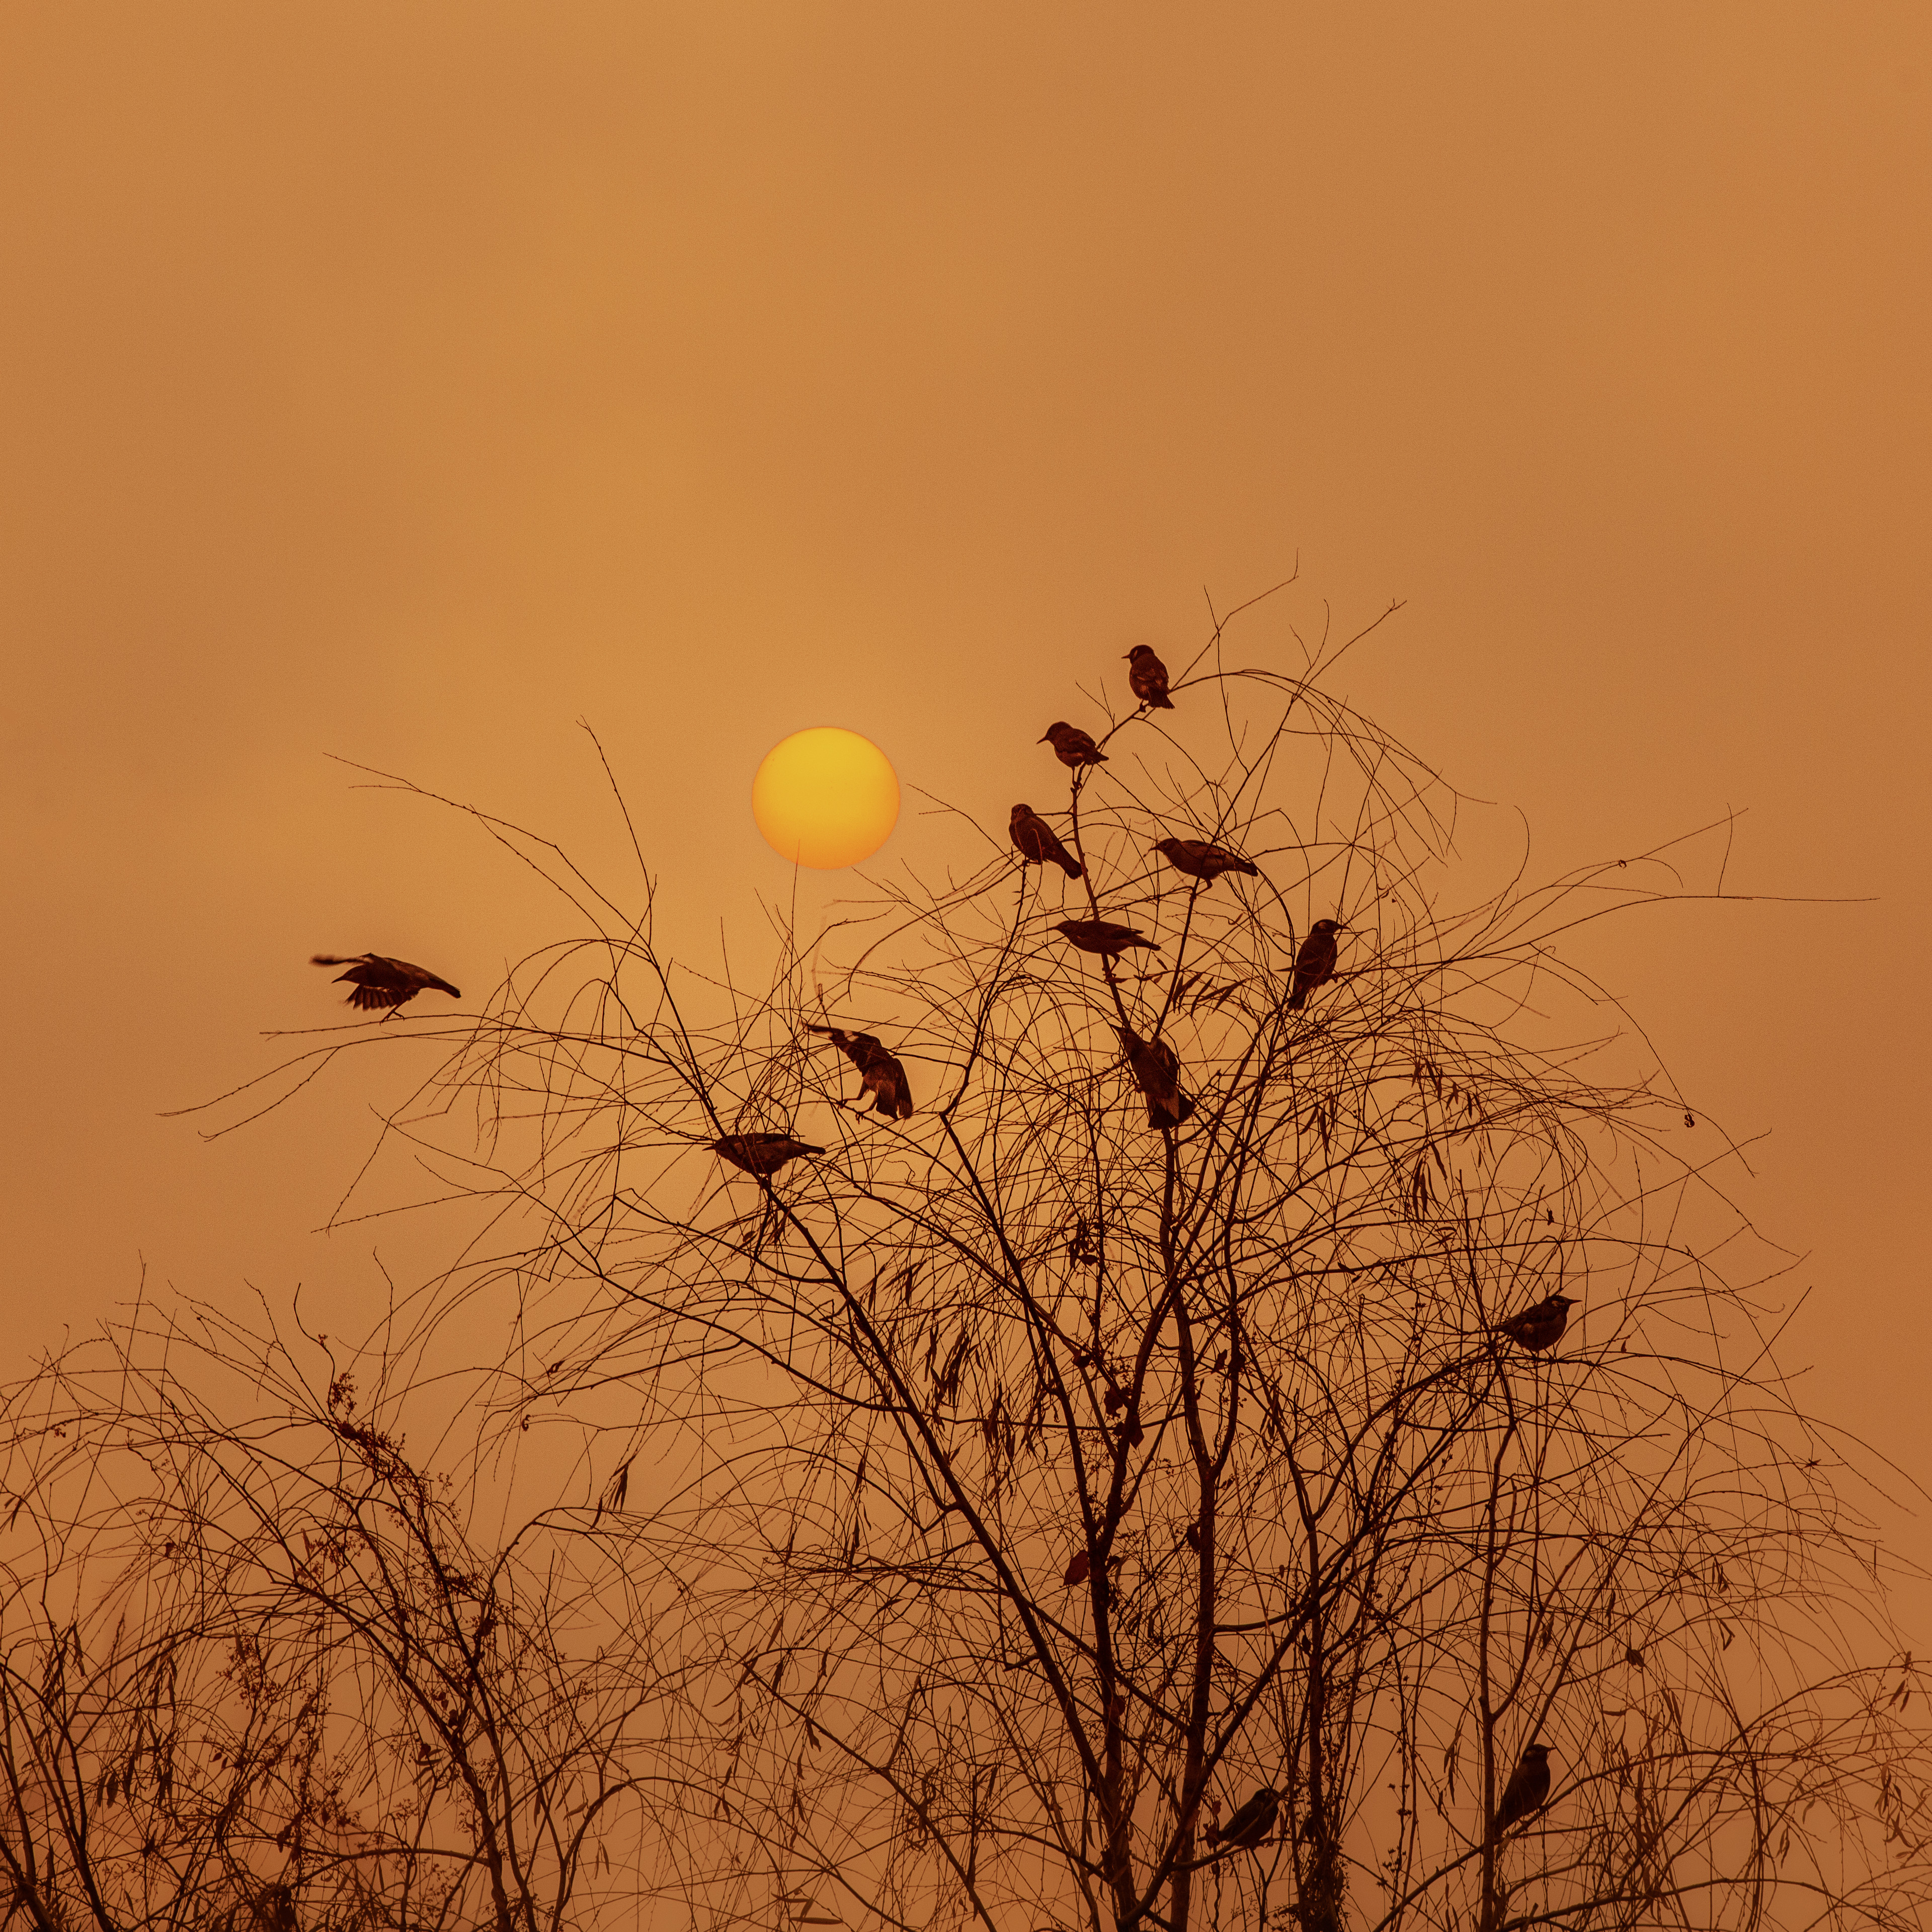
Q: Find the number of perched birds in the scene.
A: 11